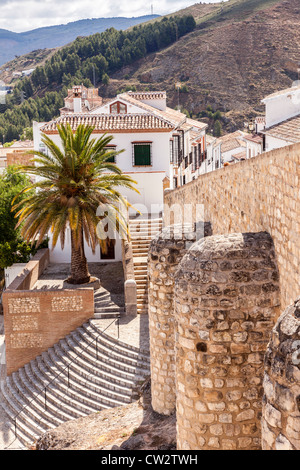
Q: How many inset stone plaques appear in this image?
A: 4